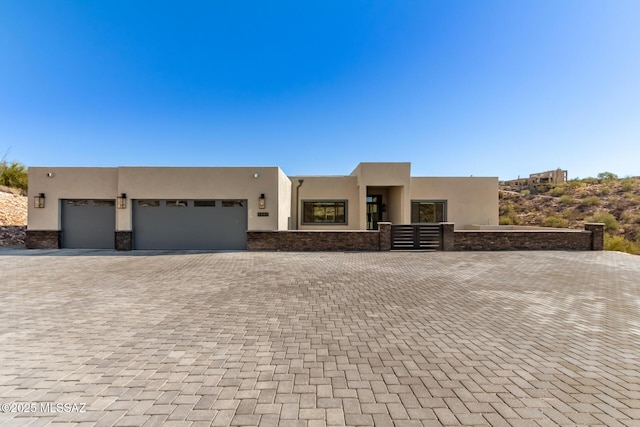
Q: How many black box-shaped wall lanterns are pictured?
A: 3